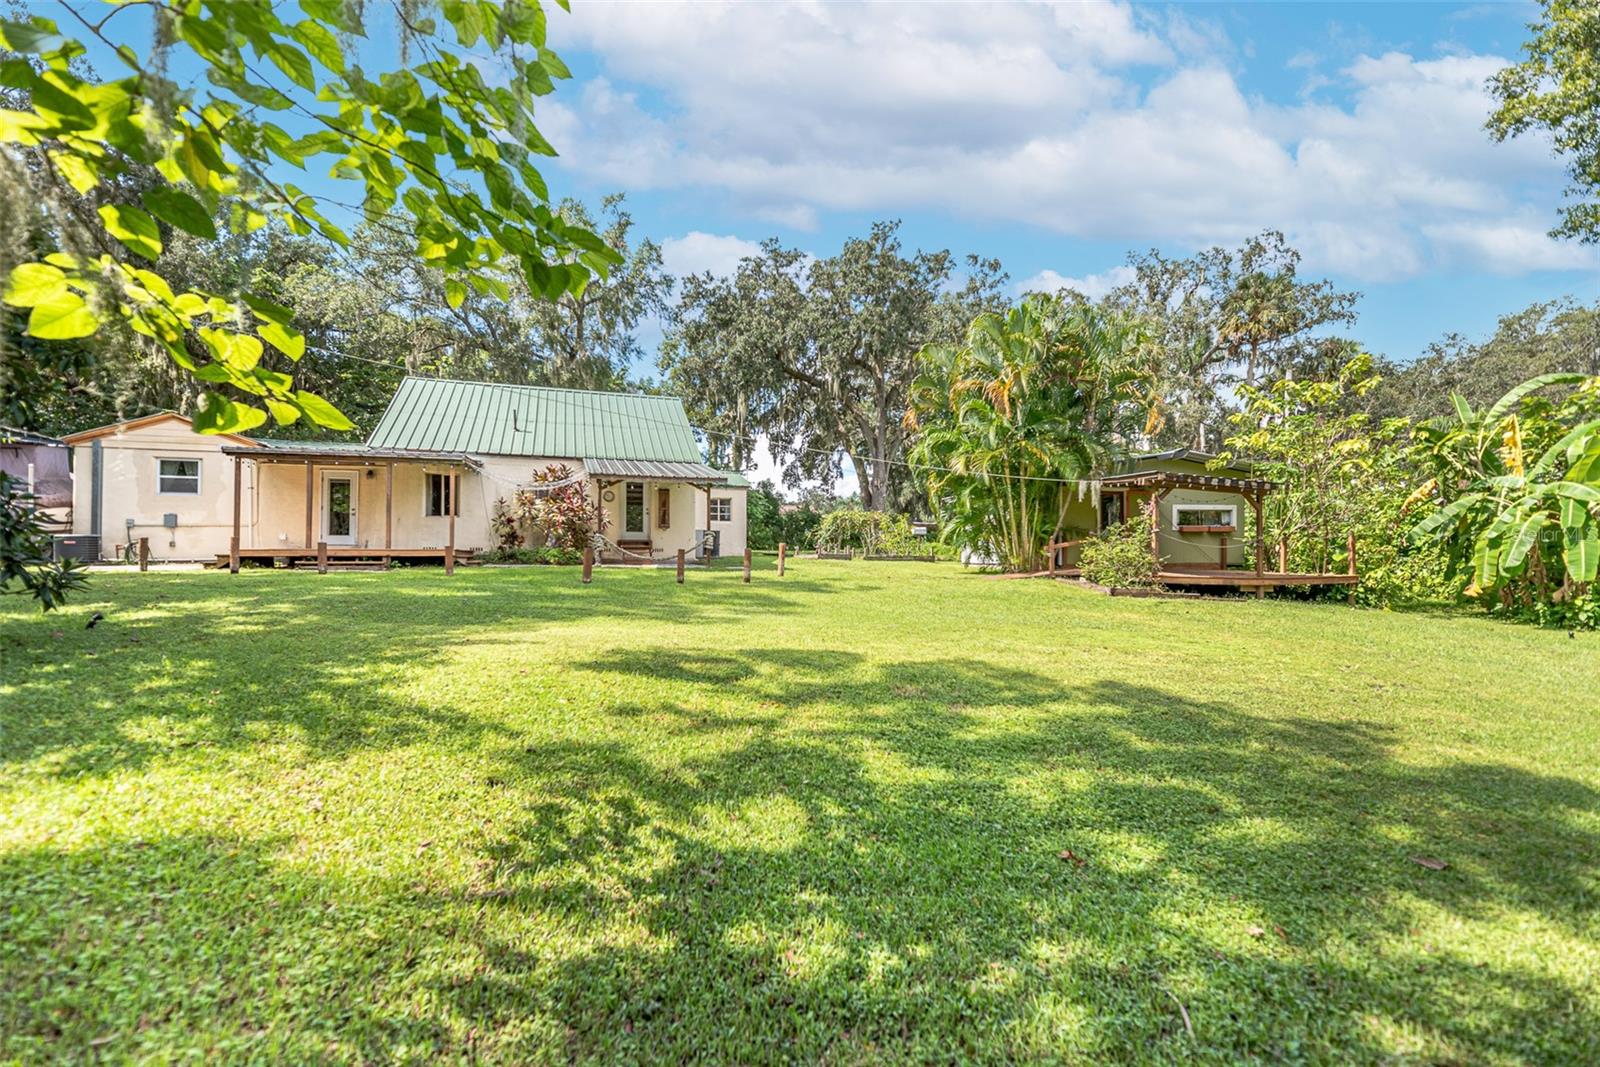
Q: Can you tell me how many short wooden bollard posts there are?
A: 8